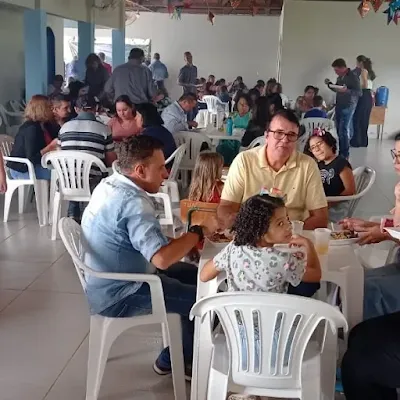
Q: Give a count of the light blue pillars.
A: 3